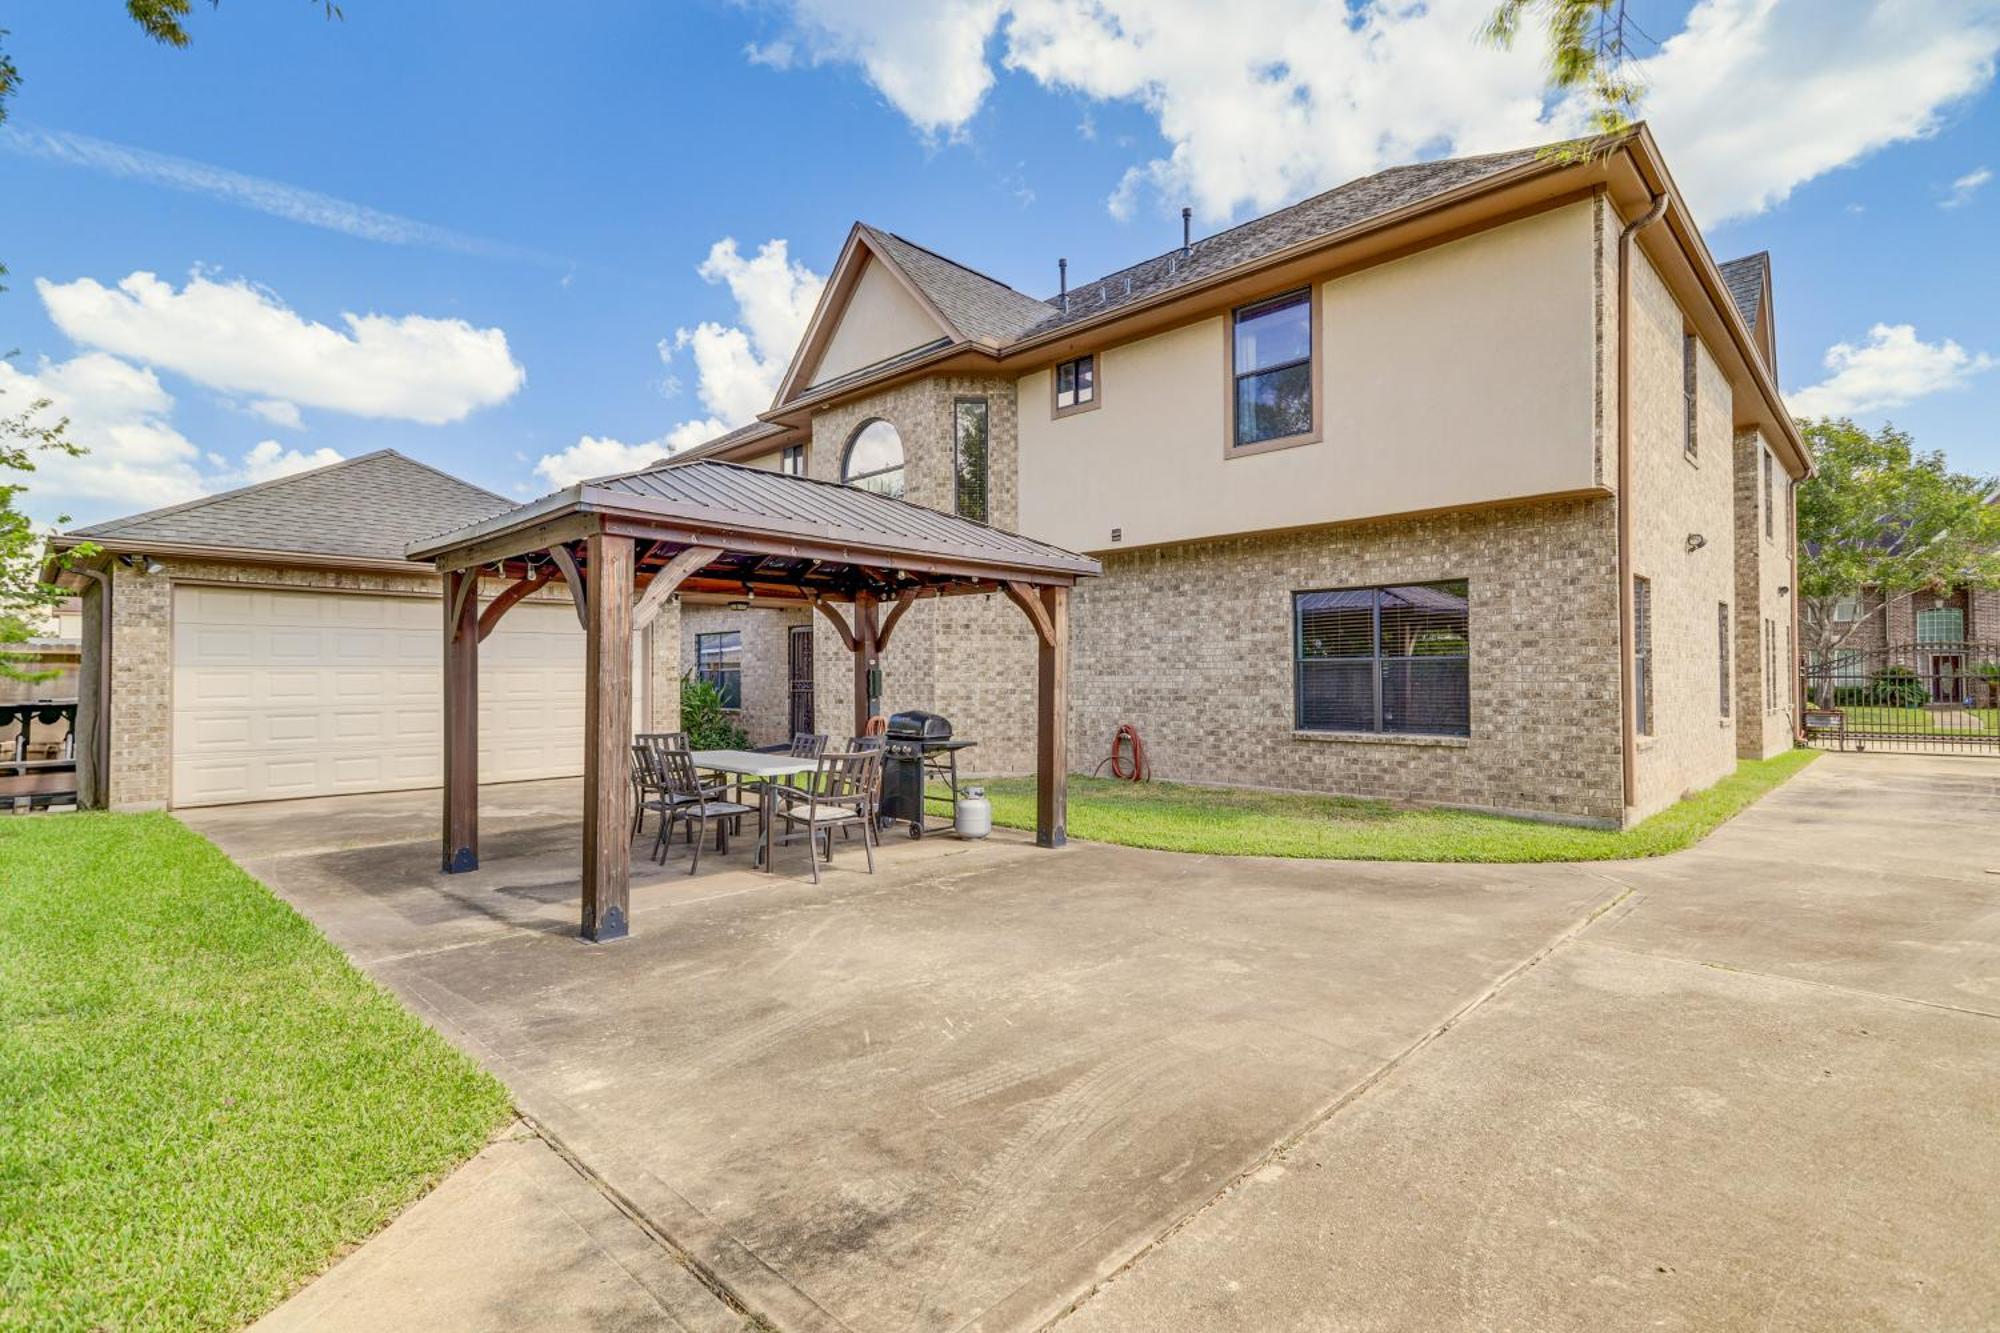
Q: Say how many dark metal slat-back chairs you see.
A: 6